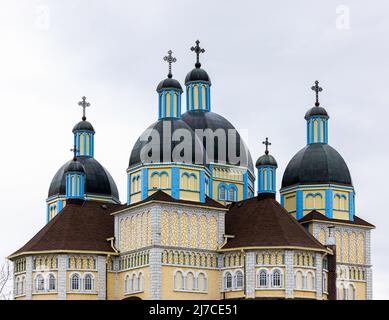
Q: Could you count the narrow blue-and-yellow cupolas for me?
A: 6